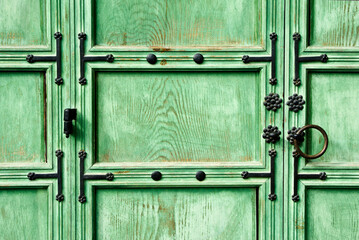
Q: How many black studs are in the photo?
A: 4